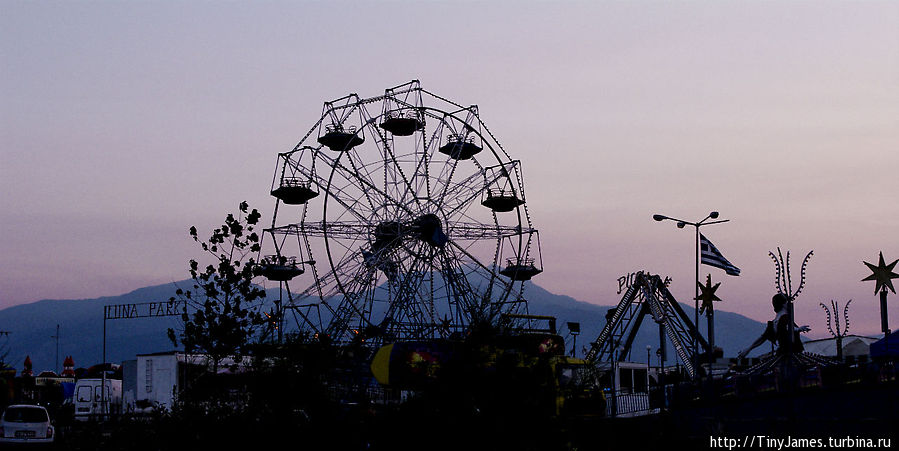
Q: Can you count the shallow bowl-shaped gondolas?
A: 7